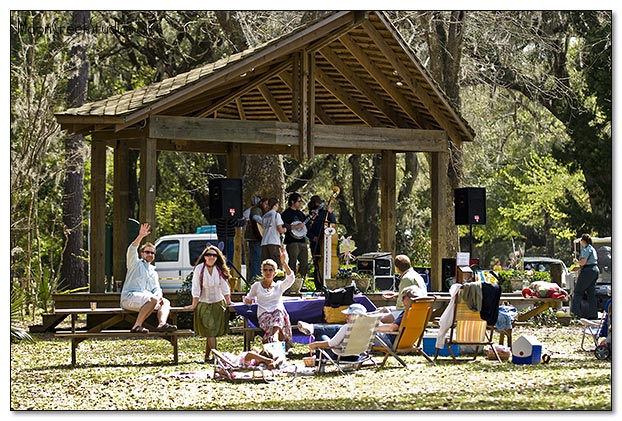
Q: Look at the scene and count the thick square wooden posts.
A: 6